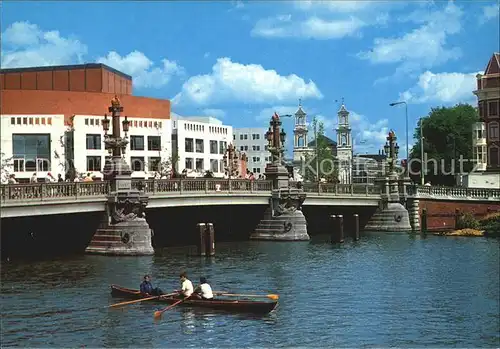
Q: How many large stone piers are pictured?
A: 3